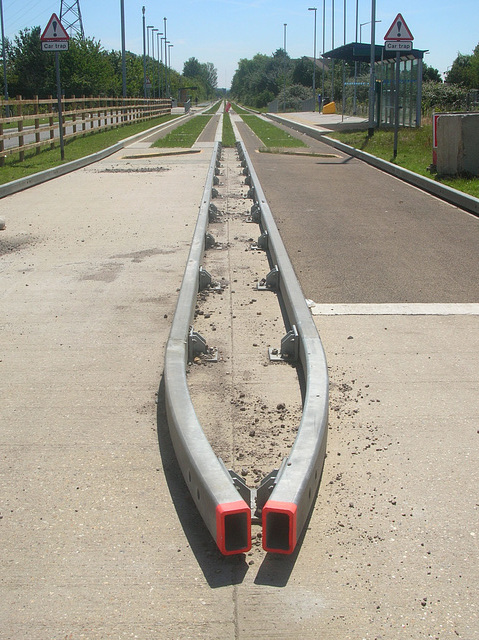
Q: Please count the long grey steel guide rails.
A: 2